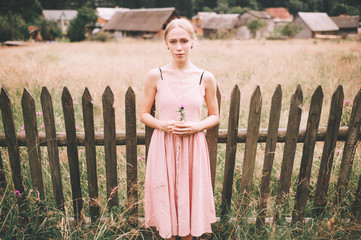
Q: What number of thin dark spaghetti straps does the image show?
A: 2